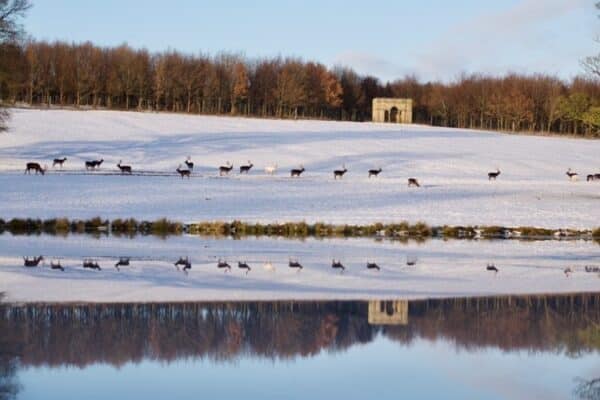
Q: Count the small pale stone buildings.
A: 1